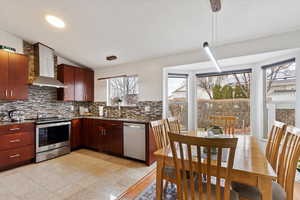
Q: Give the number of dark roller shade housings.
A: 3